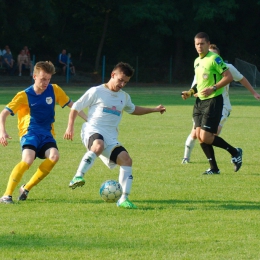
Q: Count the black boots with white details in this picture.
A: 2